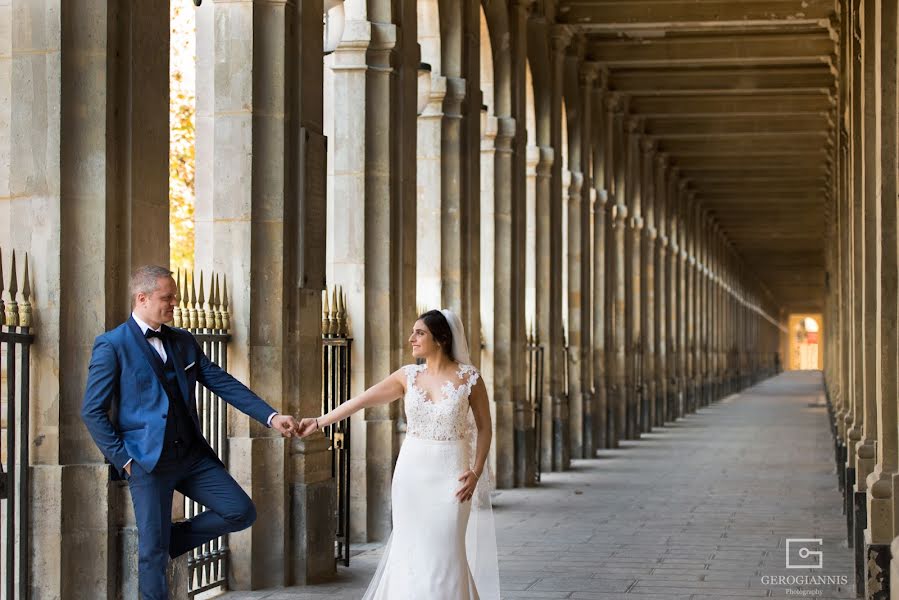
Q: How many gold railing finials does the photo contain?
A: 14